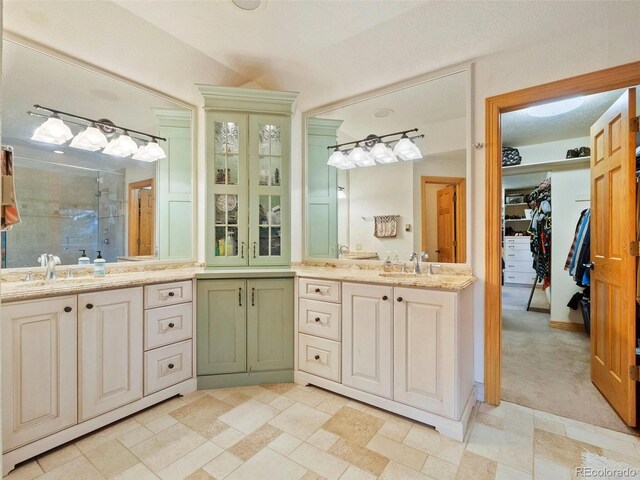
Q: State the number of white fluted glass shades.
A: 8